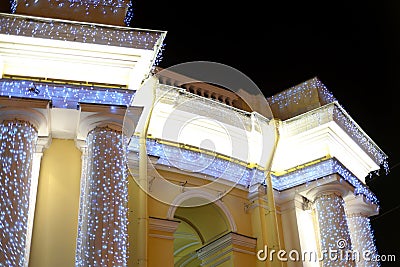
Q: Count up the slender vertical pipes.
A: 2